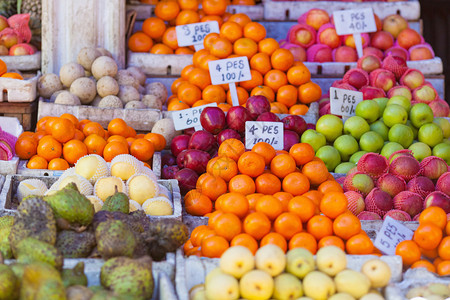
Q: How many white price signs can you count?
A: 7